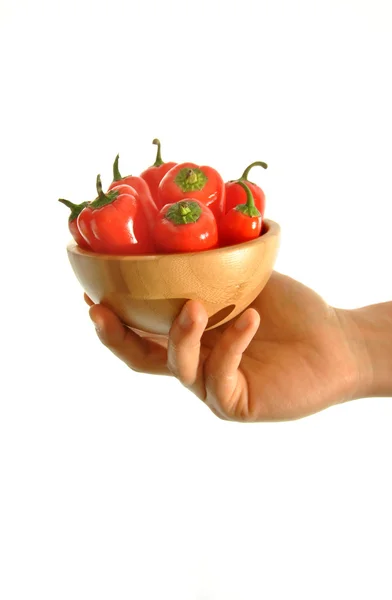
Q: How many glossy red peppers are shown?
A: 8